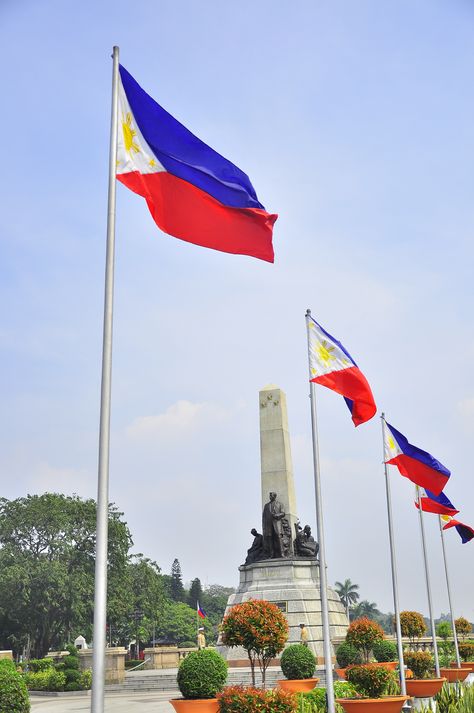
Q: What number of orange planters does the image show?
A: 8